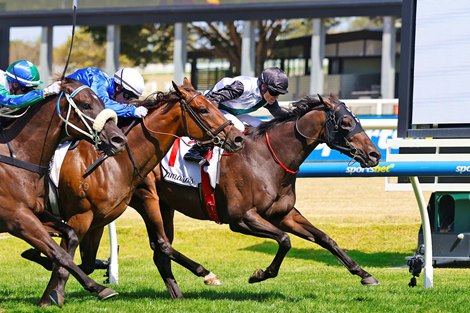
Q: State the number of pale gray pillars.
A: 6